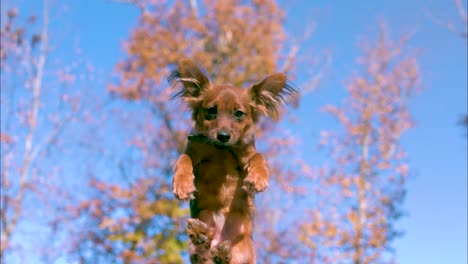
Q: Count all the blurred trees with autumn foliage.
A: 3